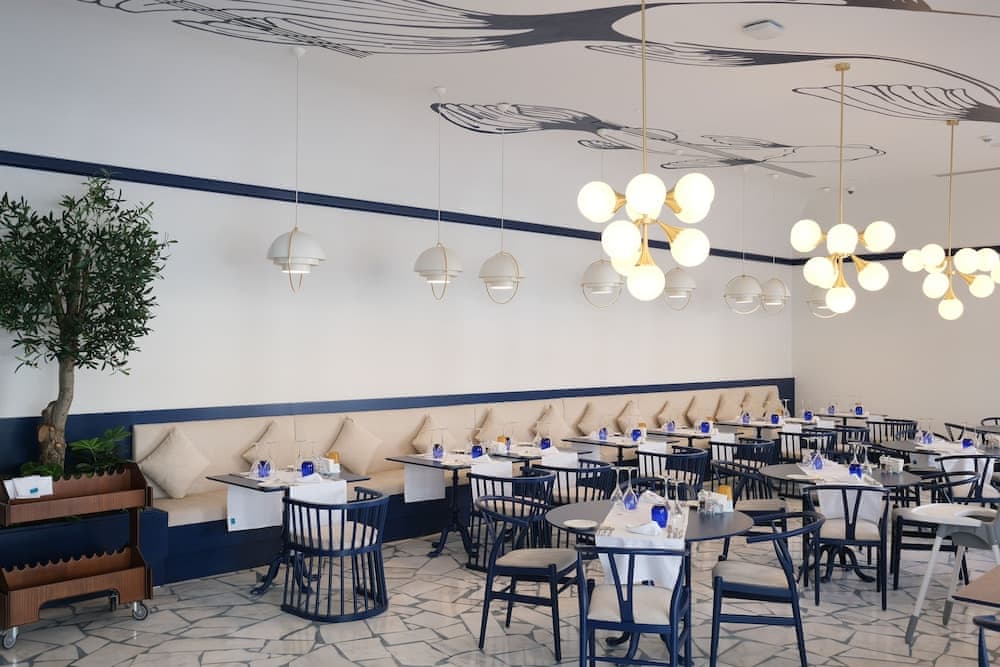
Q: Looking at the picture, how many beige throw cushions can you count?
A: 13